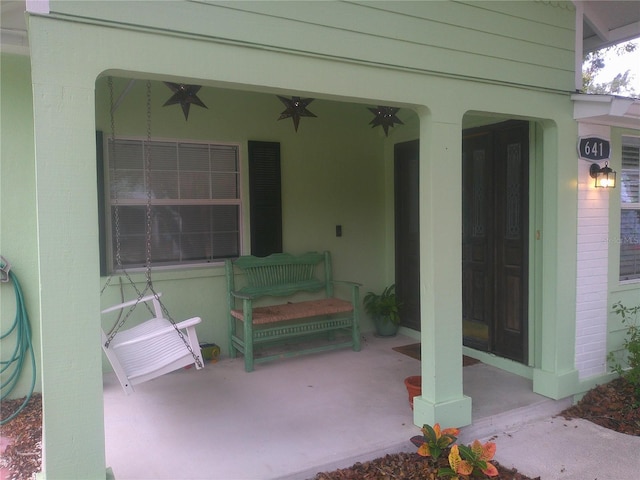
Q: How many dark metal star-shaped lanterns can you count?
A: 3